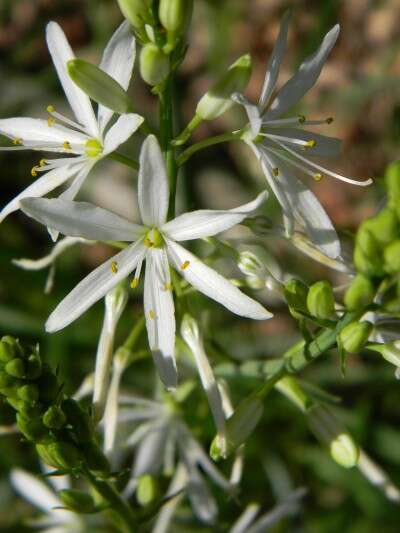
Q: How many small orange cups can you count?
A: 0